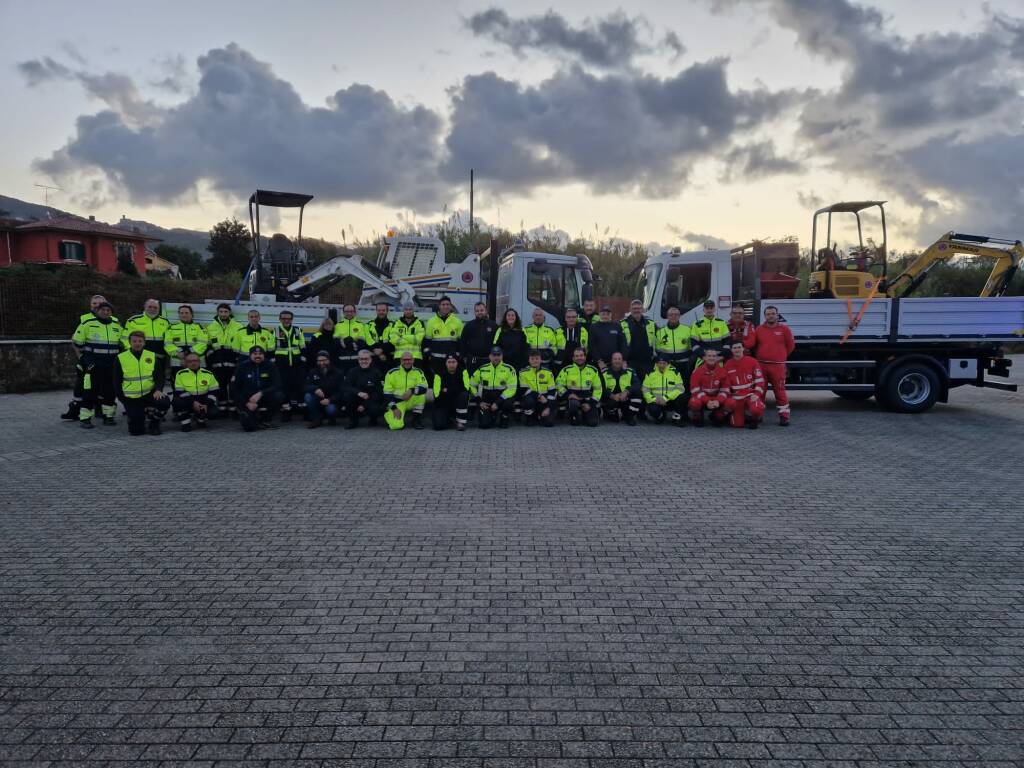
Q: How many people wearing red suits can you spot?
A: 4